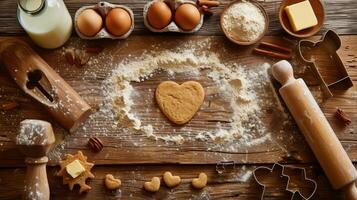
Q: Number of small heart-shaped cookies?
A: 4